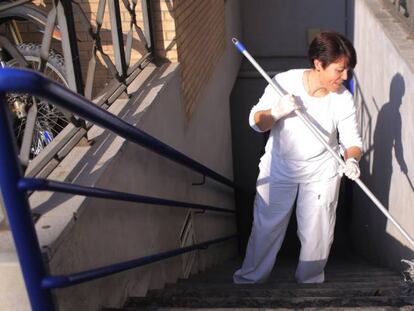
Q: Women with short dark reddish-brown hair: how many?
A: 1